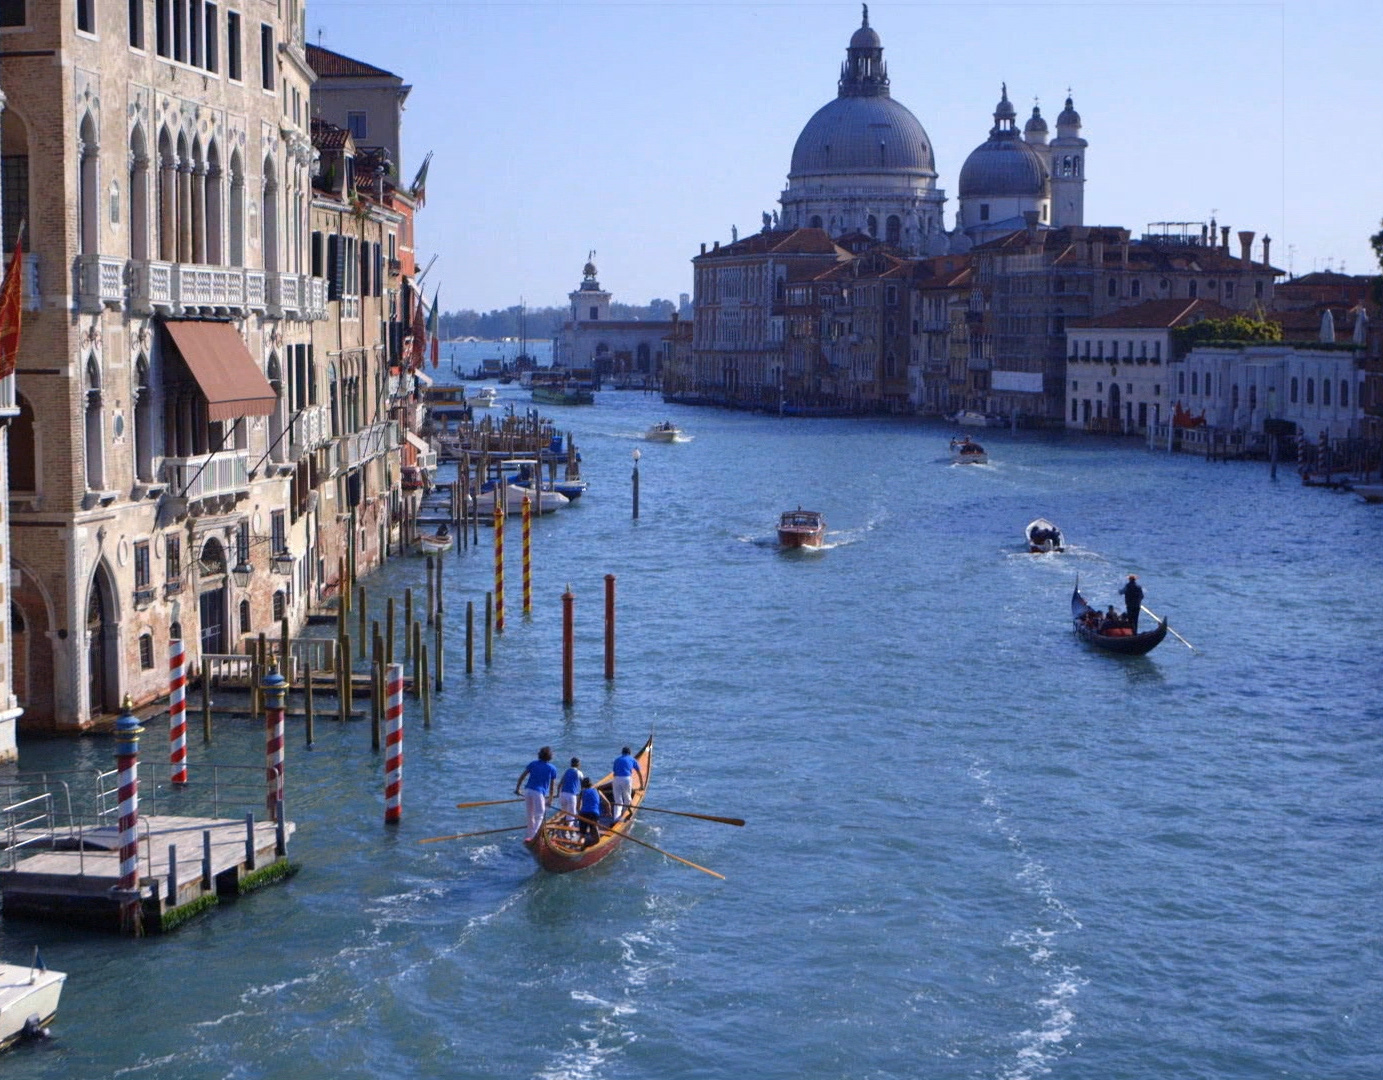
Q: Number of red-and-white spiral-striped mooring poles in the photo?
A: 4